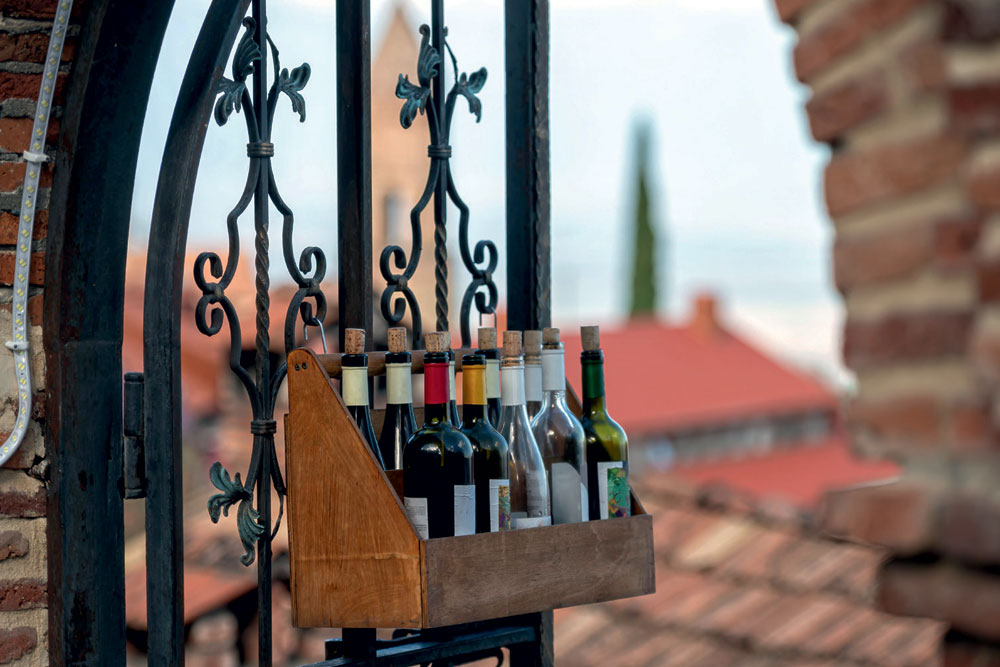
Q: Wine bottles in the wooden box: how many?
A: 10